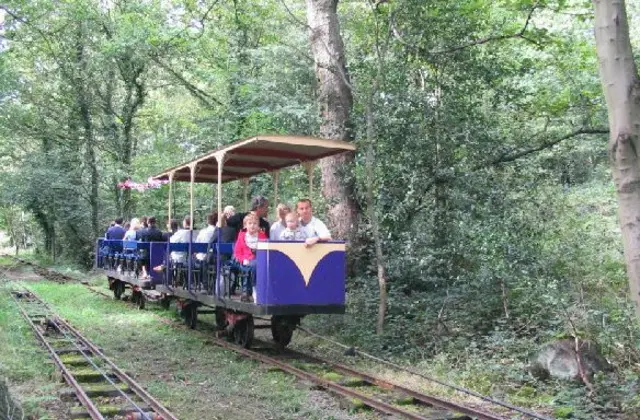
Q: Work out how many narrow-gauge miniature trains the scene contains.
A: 1